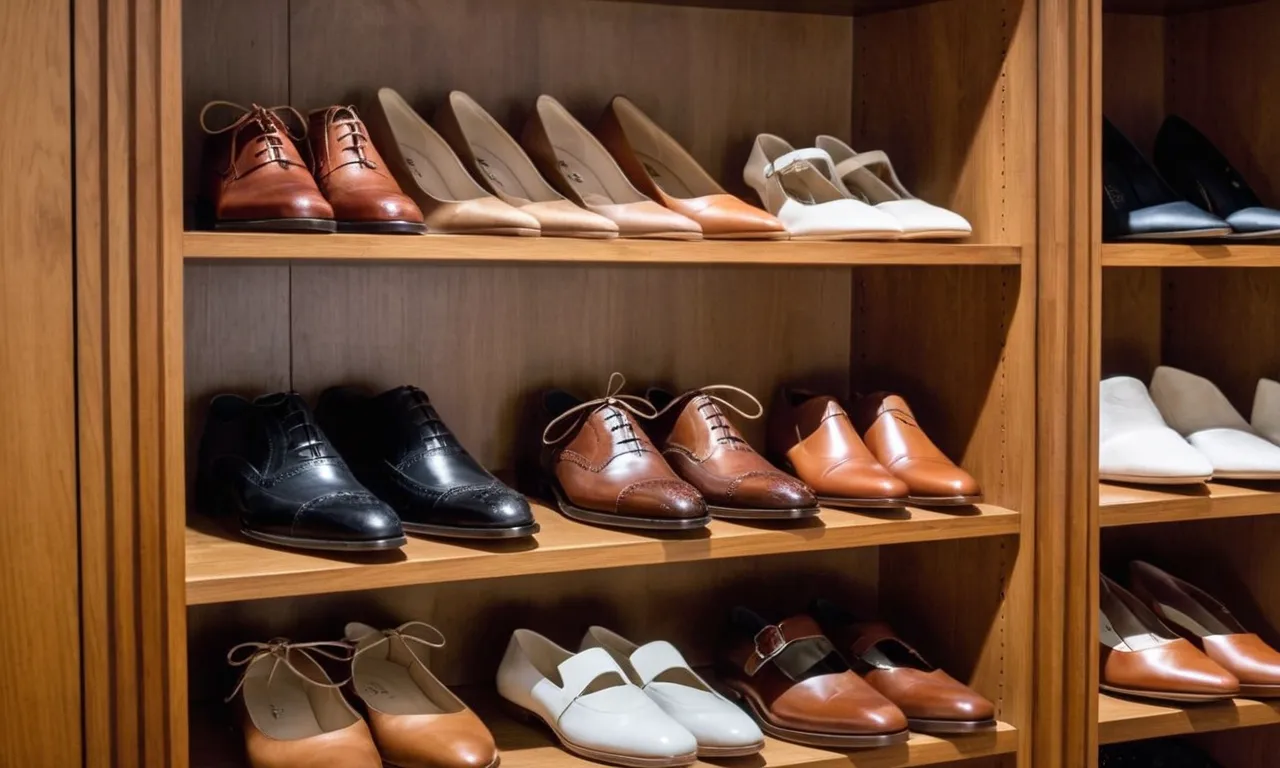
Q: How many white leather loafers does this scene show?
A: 2